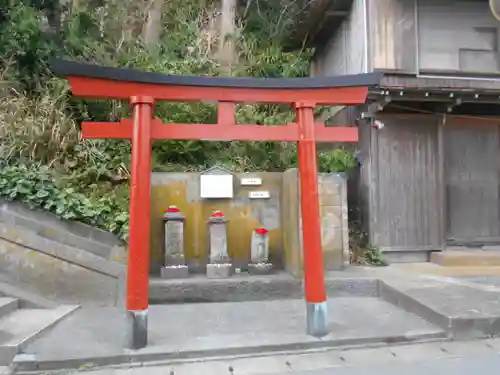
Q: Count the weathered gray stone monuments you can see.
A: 3